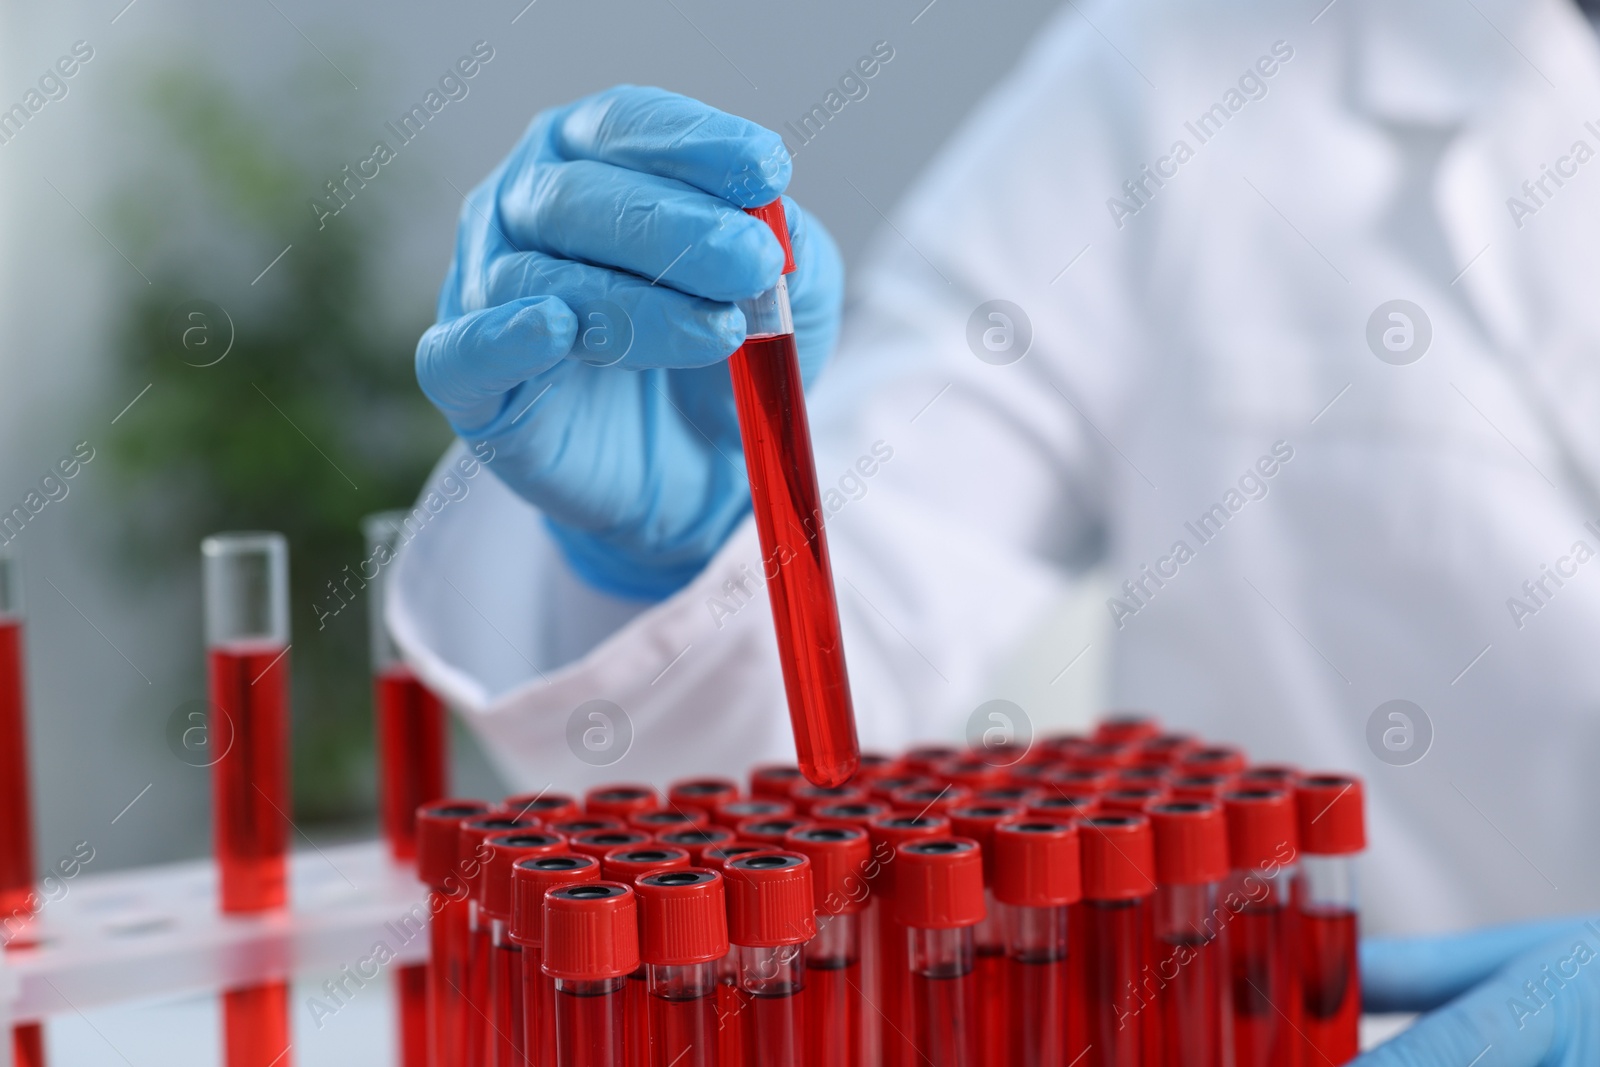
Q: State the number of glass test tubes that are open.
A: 3